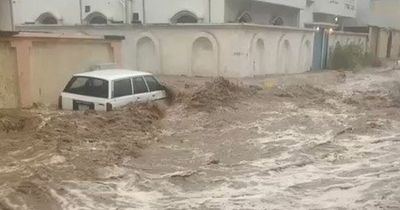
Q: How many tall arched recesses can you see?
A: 5